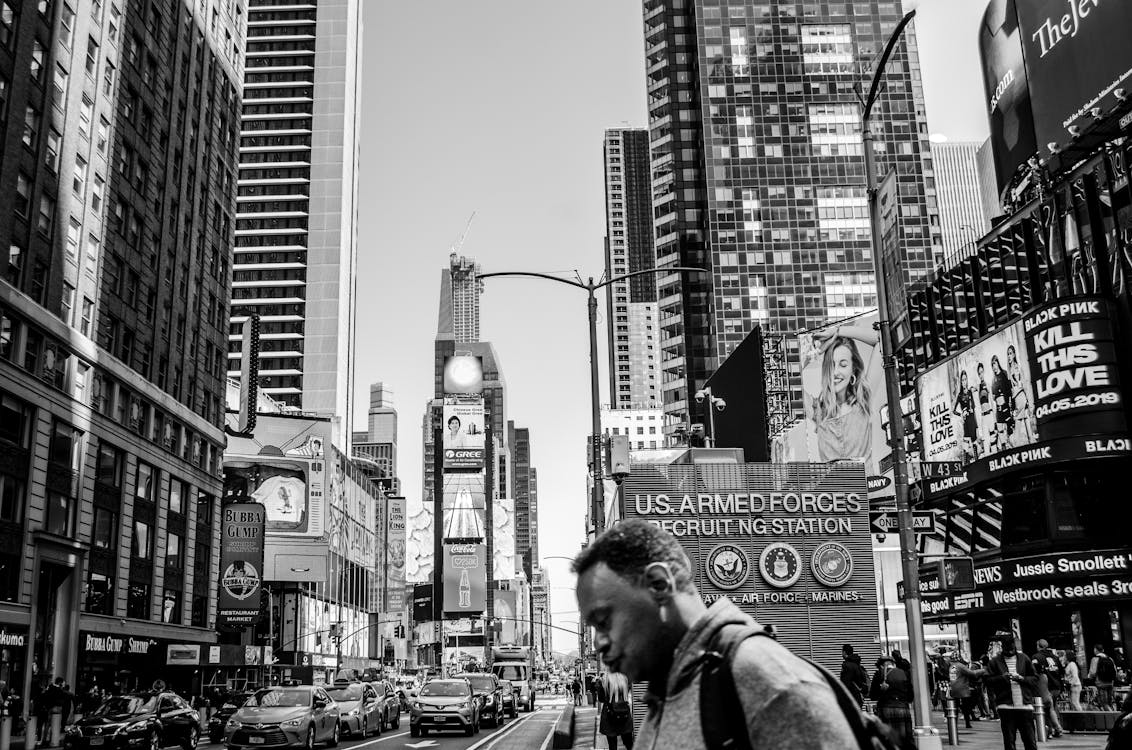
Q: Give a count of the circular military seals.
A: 3